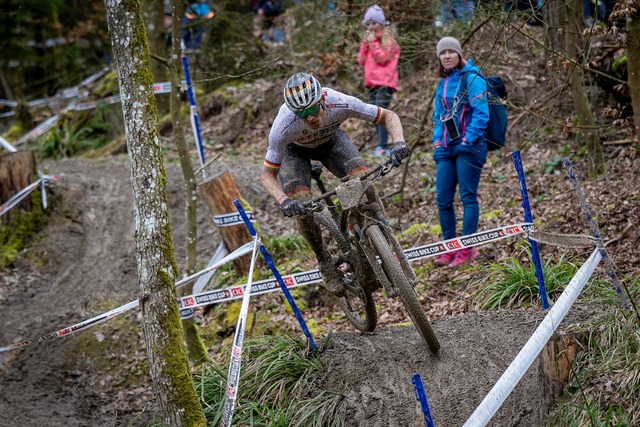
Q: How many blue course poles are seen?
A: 5